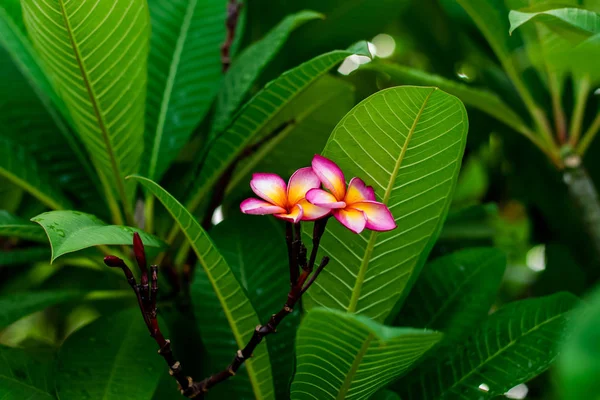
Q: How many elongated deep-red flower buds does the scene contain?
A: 2